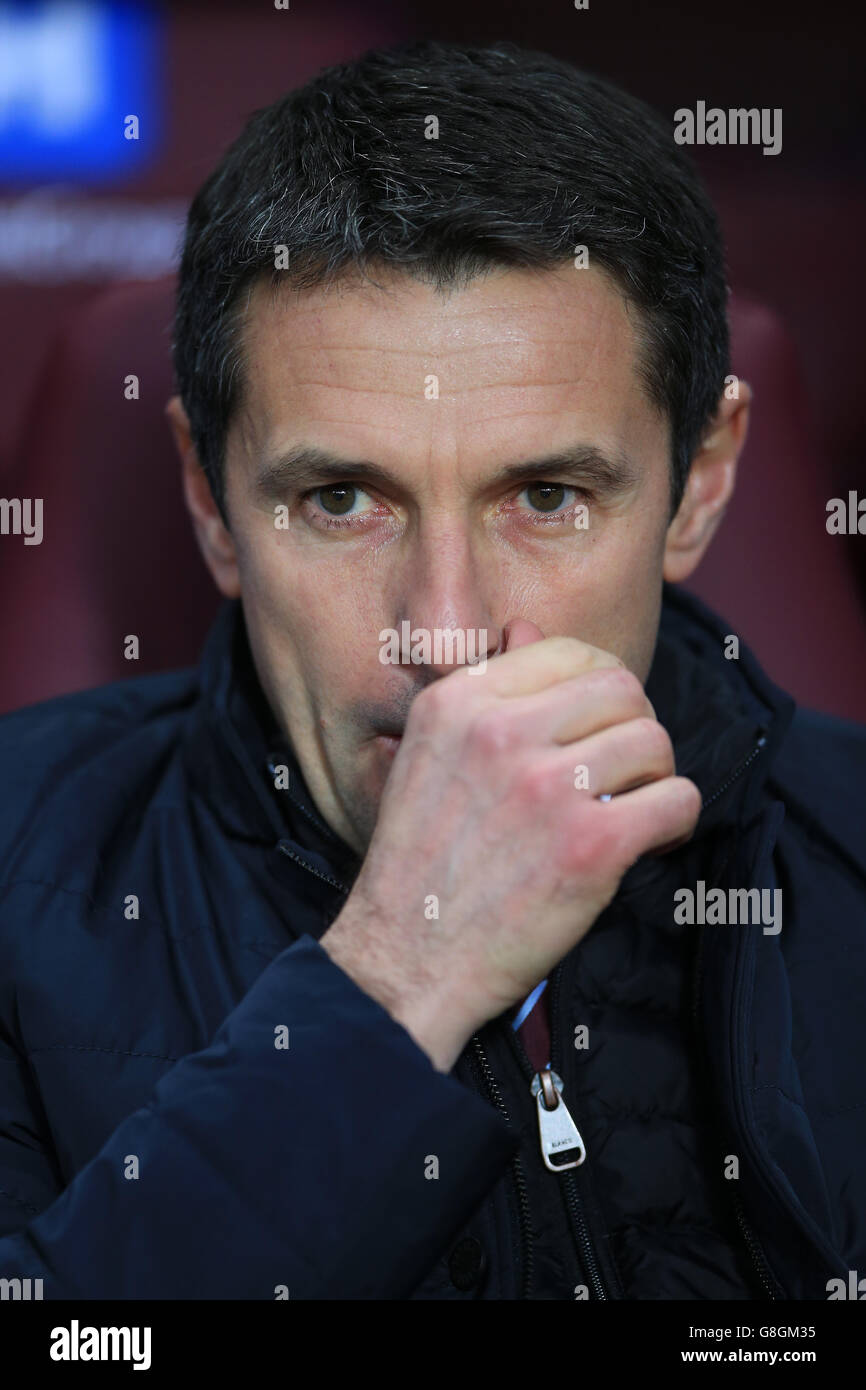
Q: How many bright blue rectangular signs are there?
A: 1